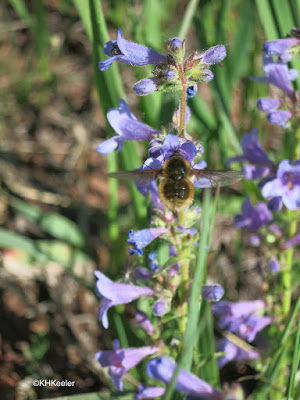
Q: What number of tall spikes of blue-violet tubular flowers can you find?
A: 2